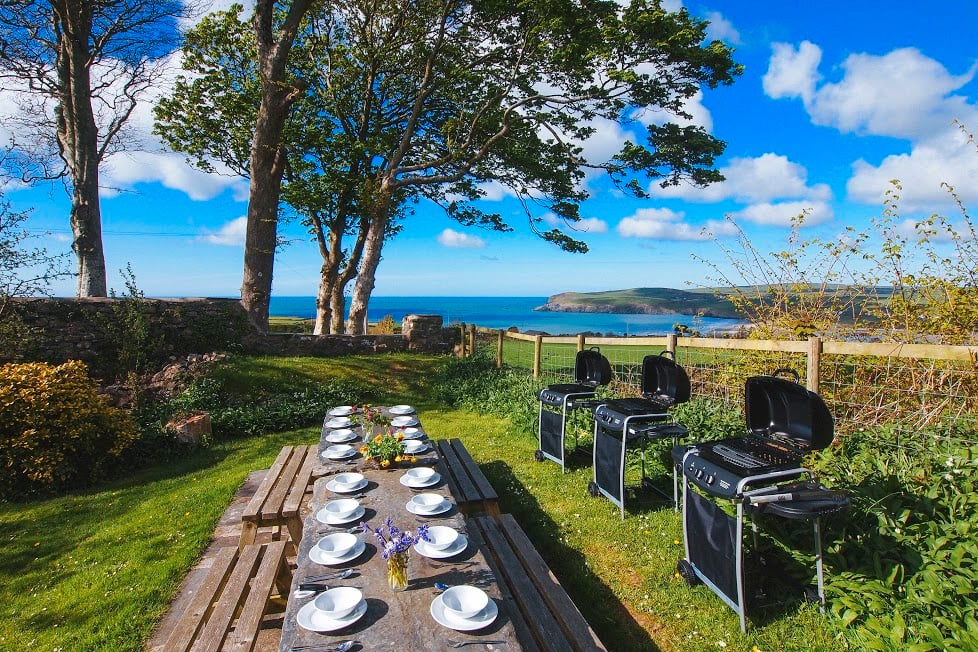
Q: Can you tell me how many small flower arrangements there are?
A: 3